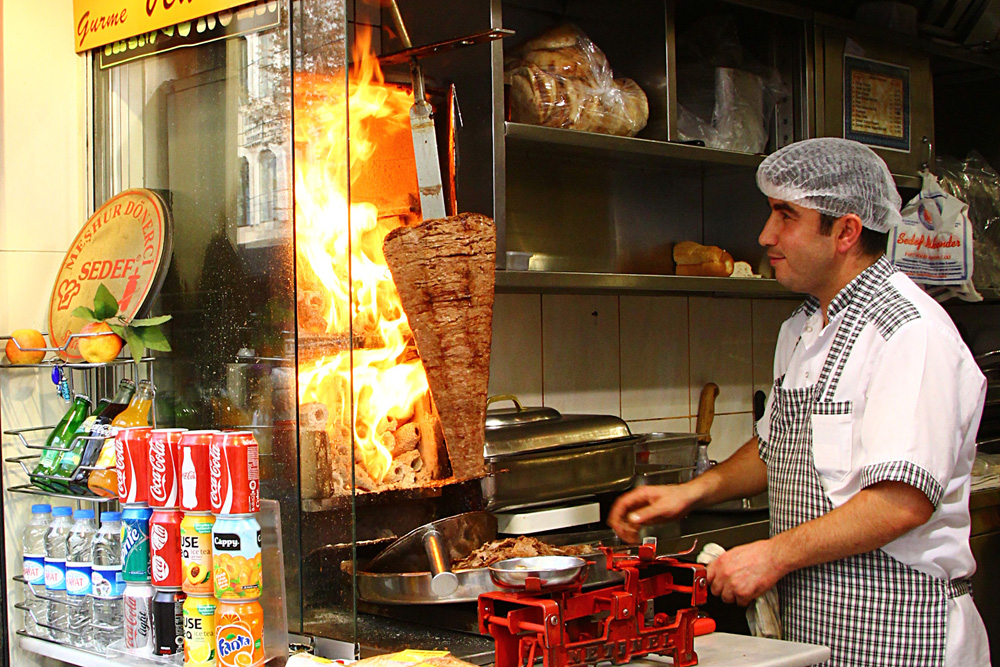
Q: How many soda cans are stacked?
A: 12